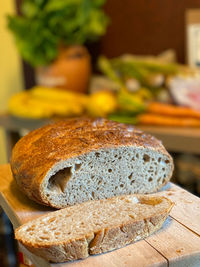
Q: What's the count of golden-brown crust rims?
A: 2